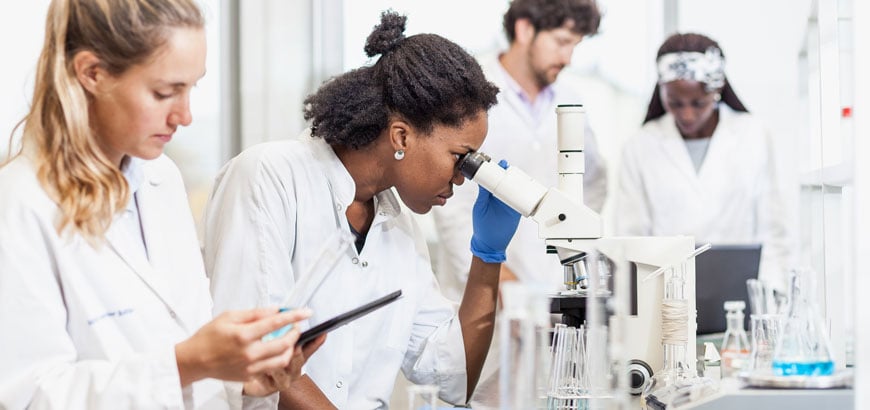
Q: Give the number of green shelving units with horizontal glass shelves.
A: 0